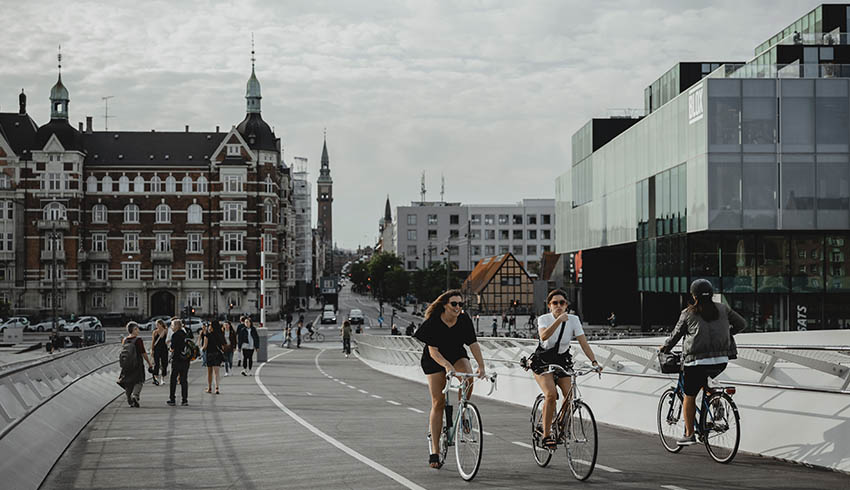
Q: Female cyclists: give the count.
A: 3